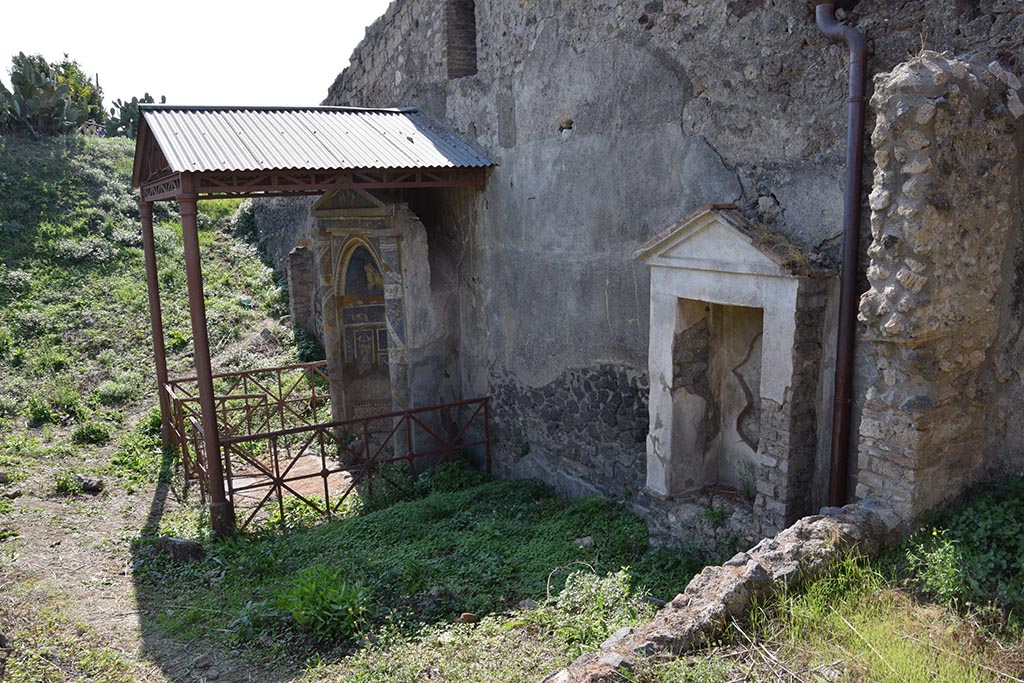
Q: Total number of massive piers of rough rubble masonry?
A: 1